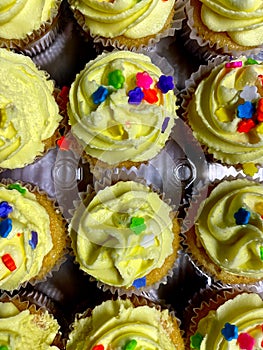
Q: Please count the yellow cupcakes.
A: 12